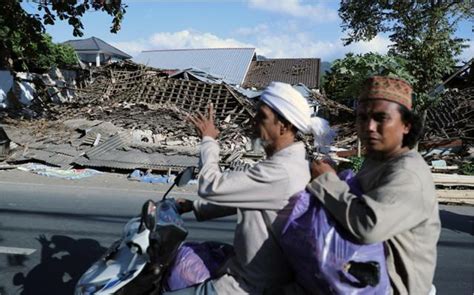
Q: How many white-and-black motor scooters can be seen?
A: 1